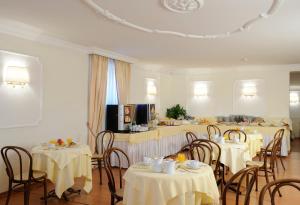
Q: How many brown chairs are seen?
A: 12